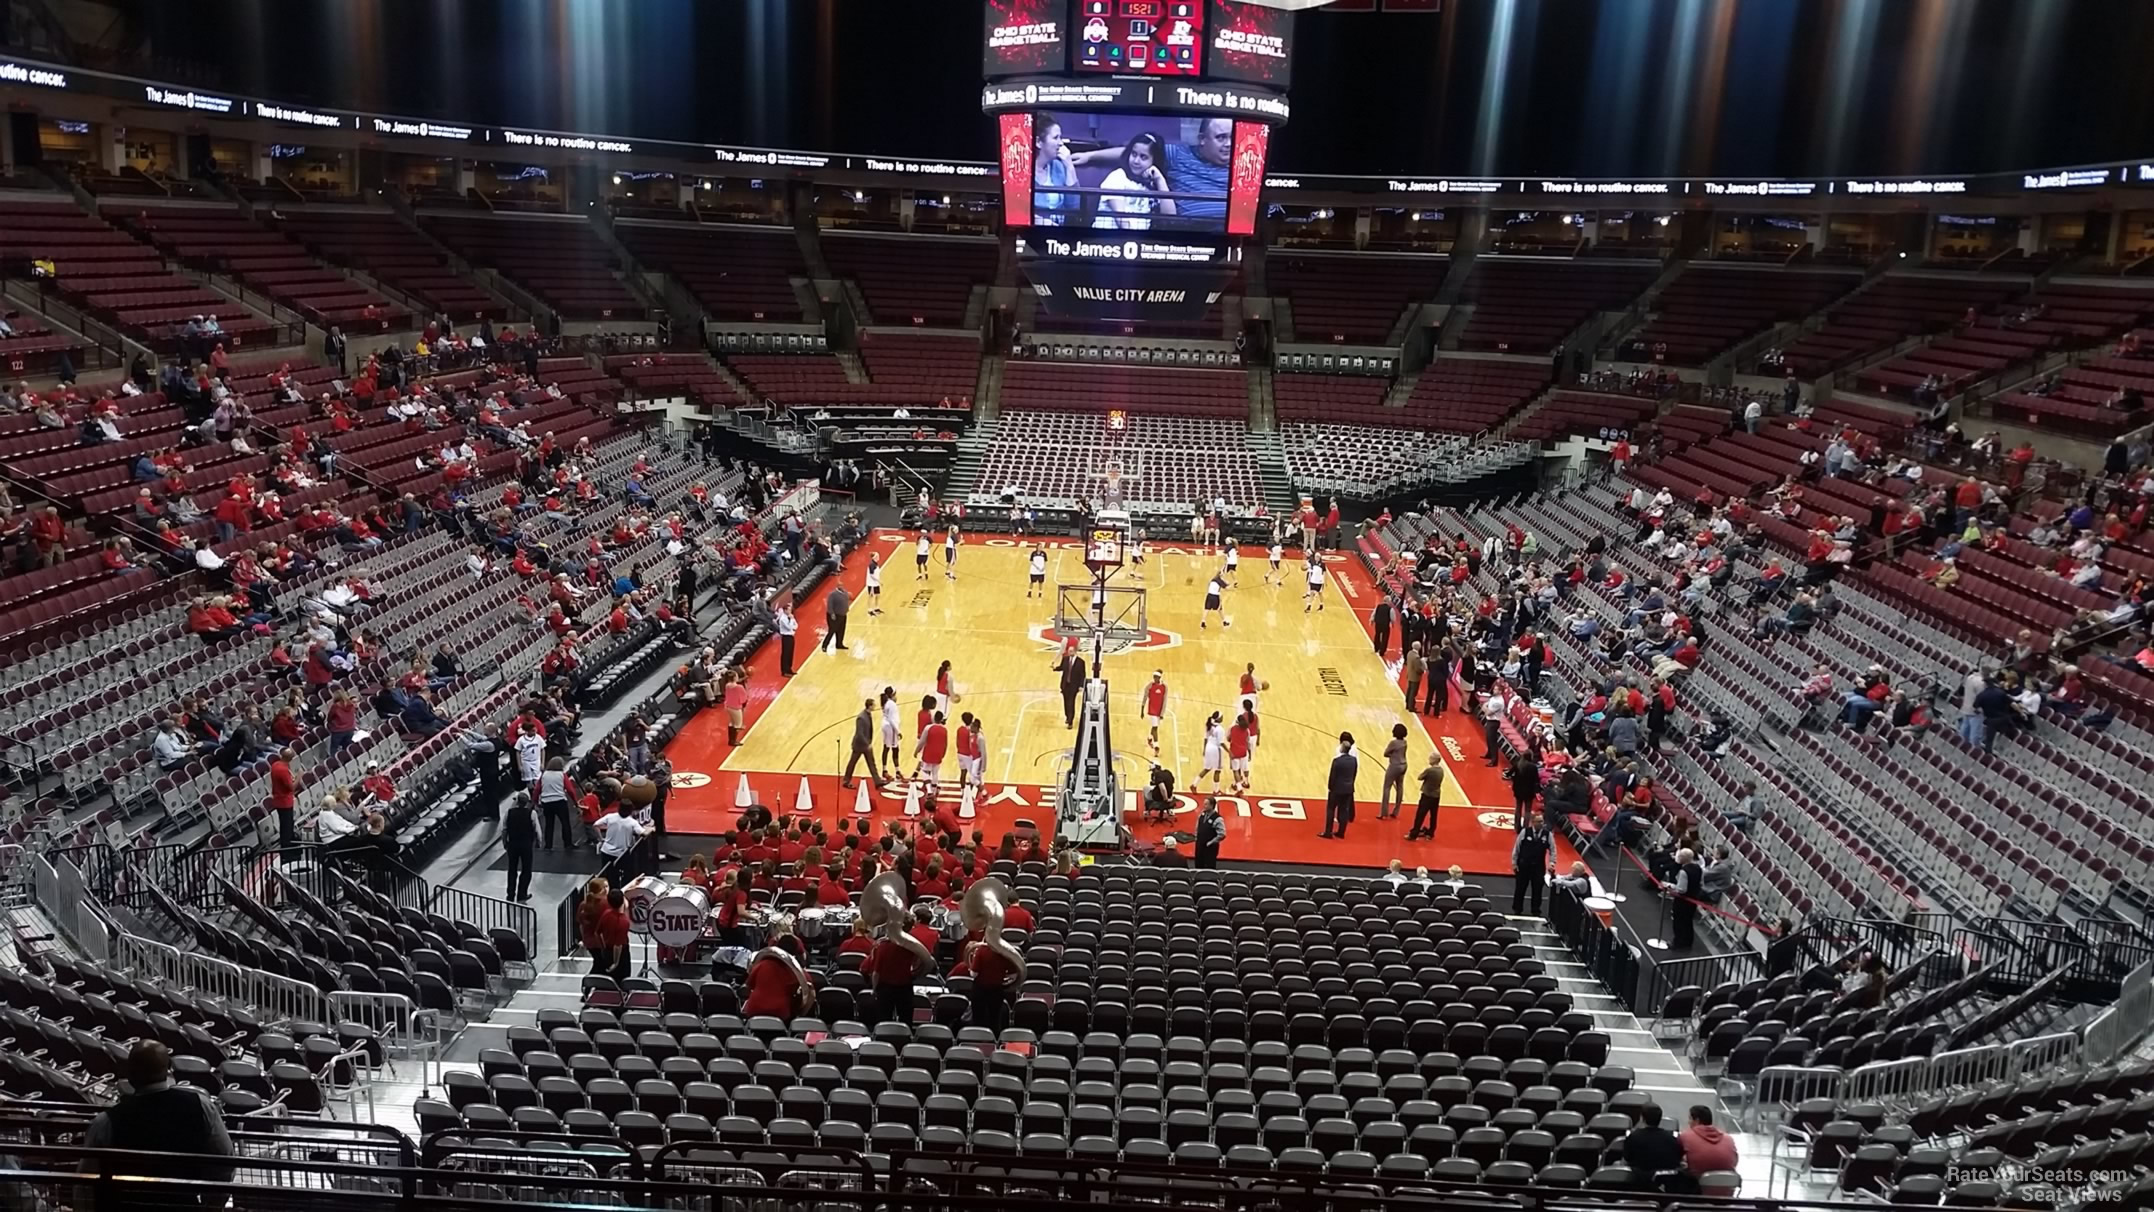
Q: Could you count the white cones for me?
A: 5